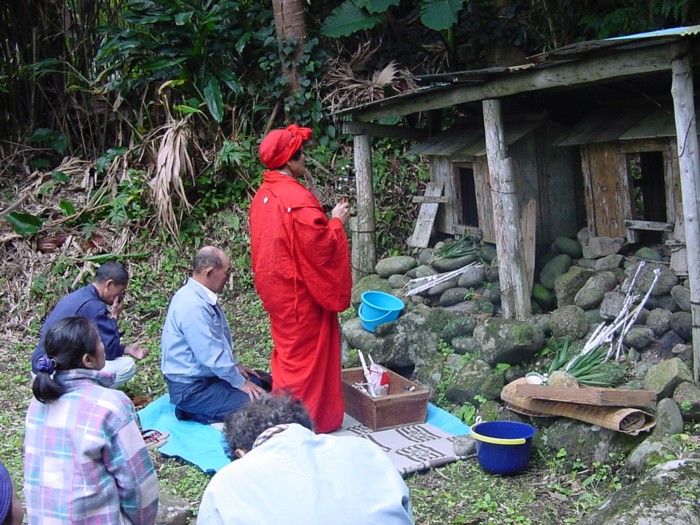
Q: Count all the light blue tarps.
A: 1